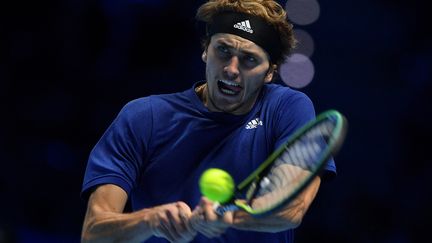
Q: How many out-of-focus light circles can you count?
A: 3